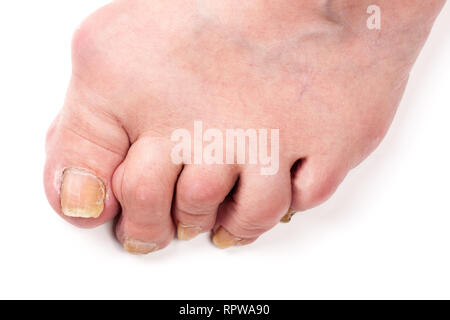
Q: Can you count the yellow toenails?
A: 5